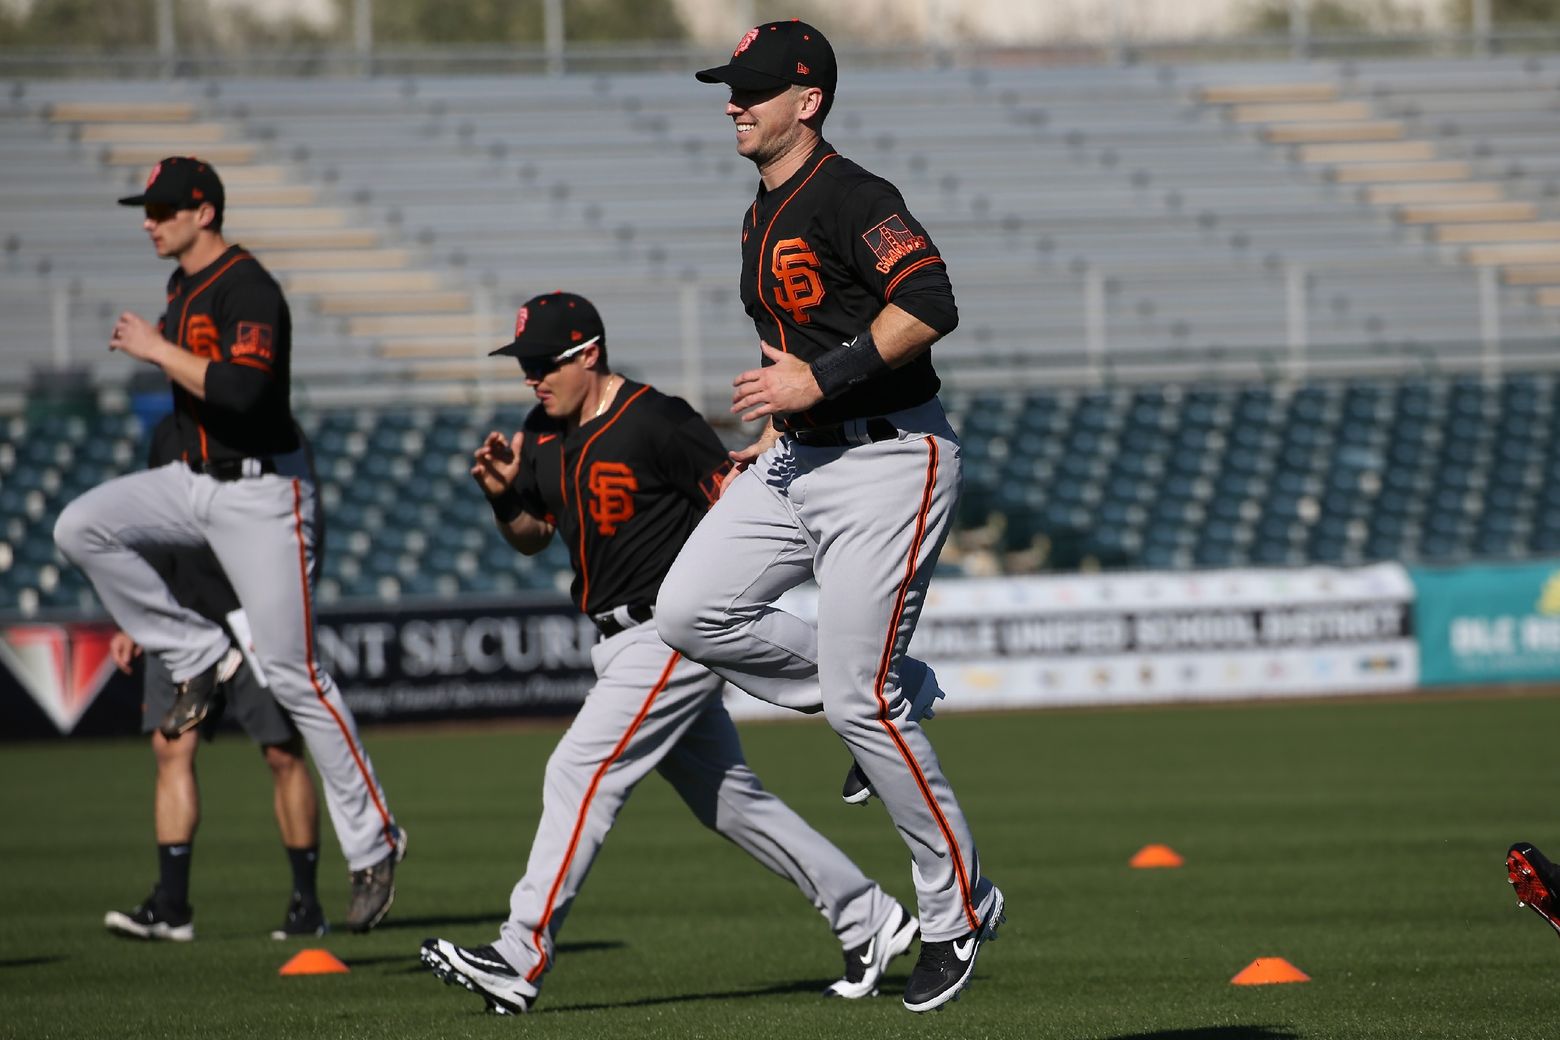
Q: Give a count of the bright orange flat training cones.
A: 3